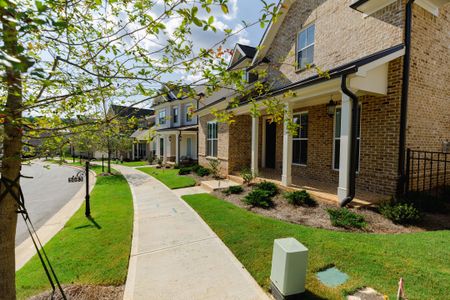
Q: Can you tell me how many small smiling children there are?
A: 0